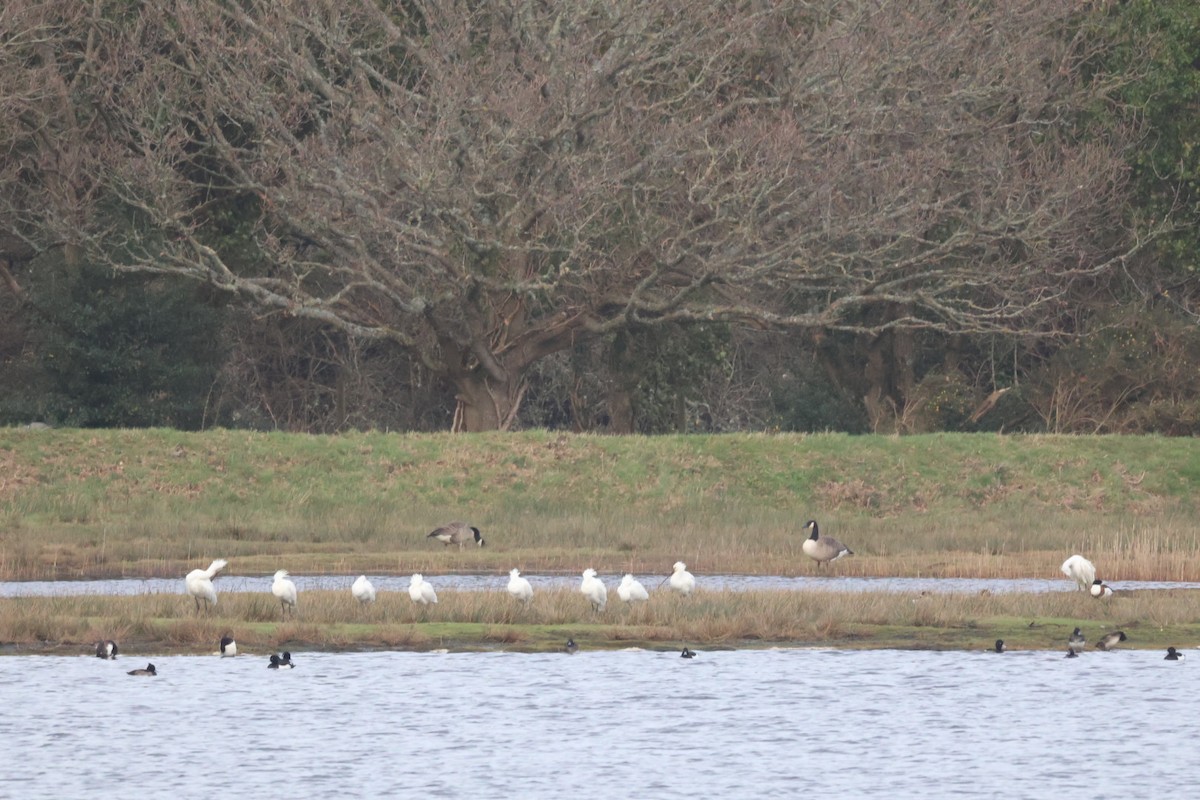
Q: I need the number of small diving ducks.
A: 12